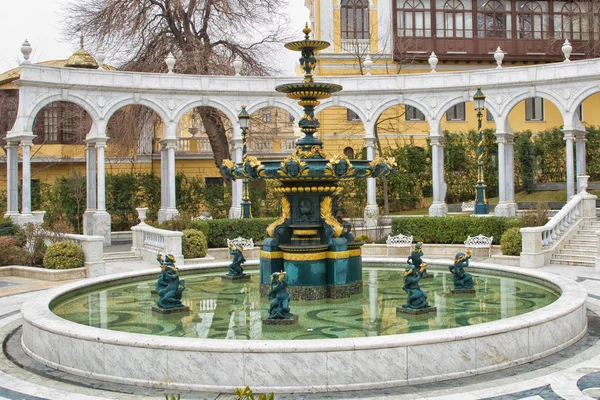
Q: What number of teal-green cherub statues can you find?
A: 7